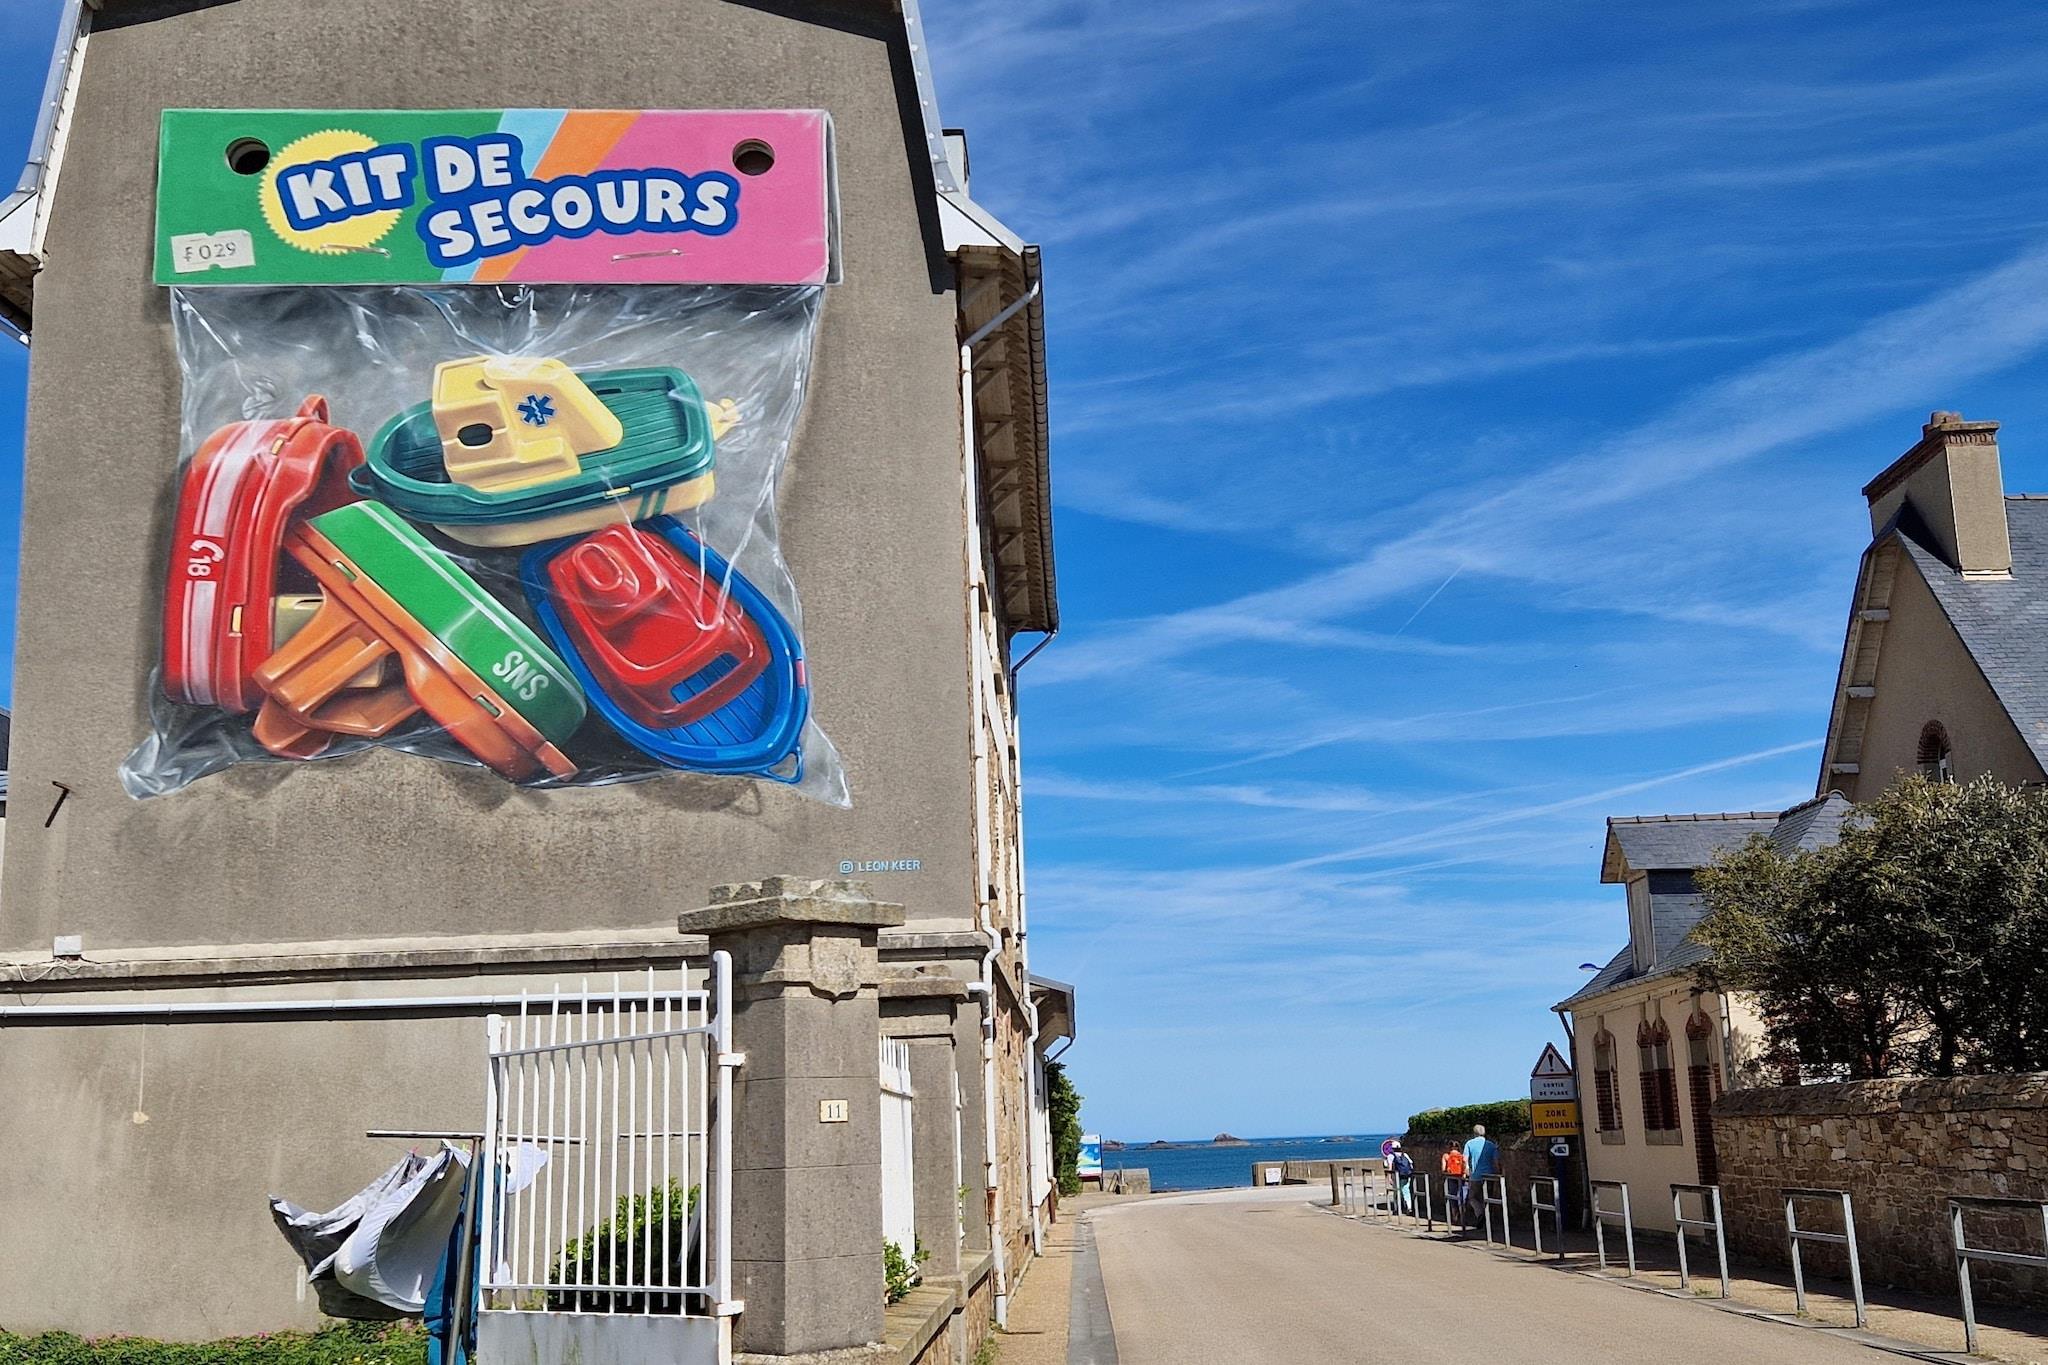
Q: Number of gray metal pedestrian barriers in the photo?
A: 11